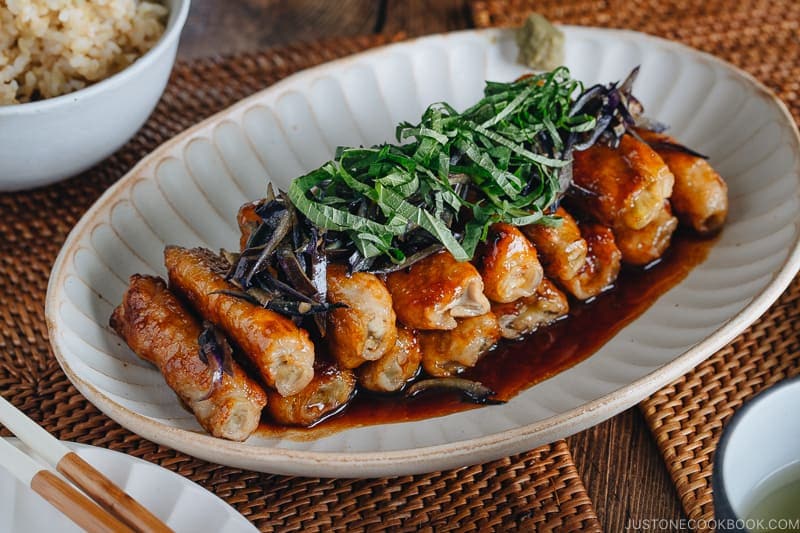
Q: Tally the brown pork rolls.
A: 14